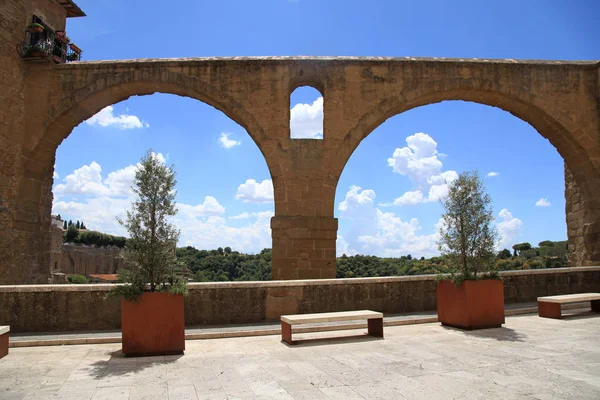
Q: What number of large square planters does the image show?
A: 2